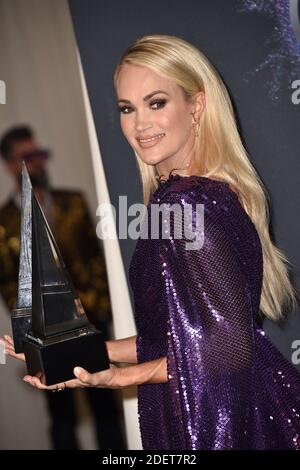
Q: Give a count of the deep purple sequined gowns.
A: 1